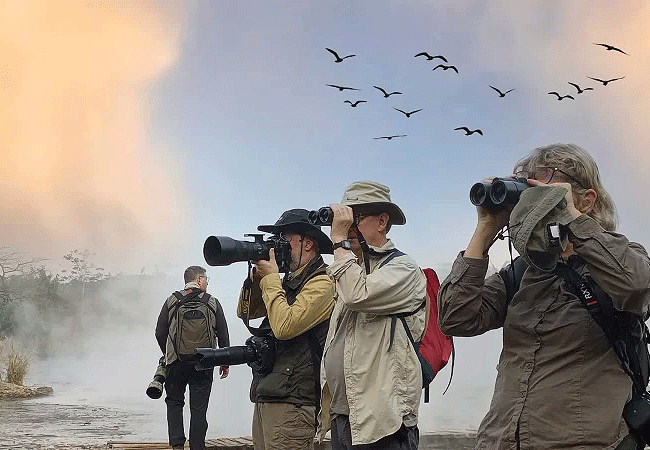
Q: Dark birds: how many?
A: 14